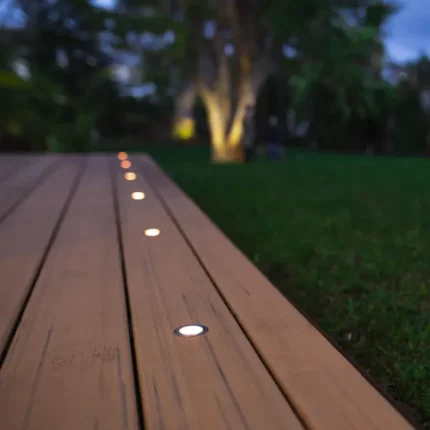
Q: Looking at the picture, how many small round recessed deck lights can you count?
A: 6